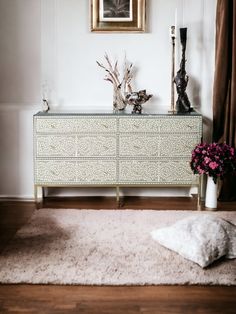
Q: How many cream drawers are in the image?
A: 6